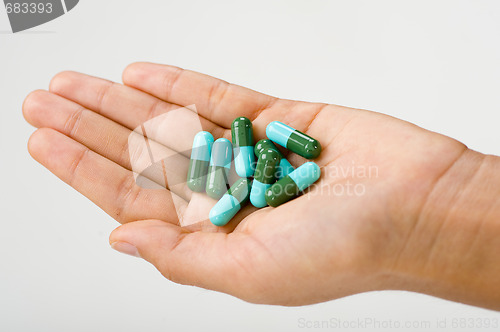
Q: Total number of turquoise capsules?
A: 8